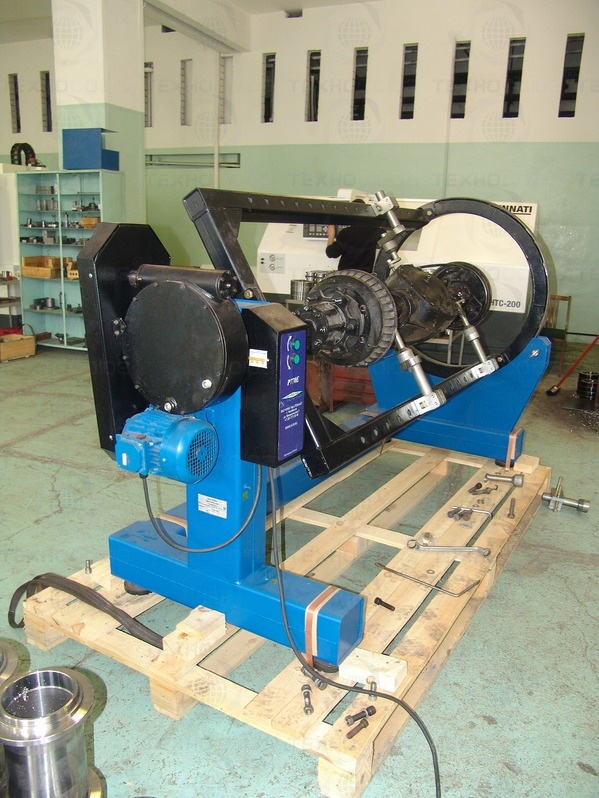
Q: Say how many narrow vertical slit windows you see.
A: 12